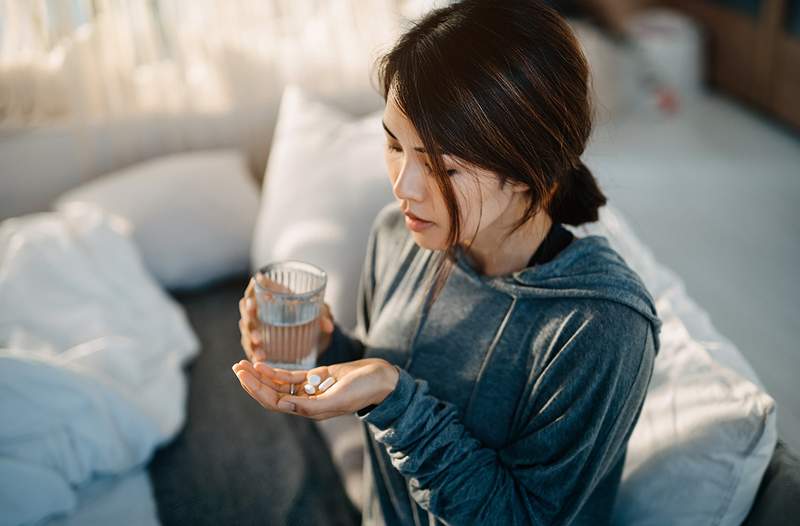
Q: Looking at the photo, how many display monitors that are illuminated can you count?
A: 0